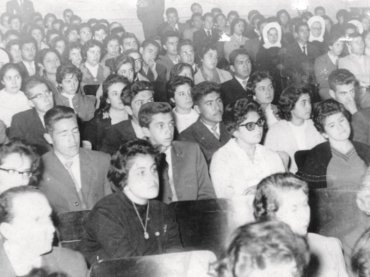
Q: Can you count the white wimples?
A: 3